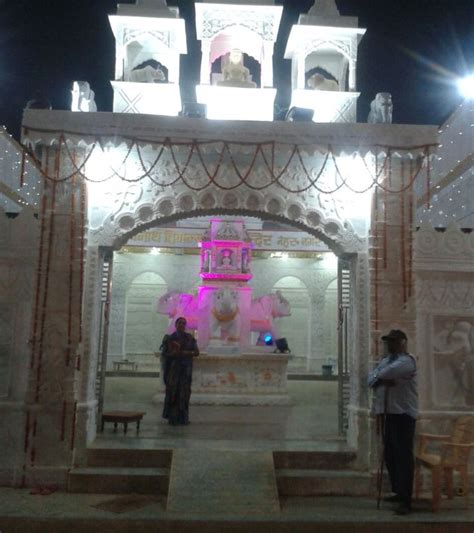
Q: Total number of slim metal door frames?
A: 2